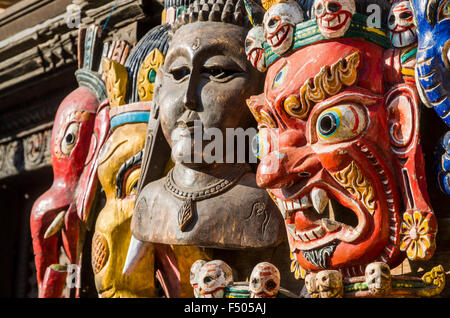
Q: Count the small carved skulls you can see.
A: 10